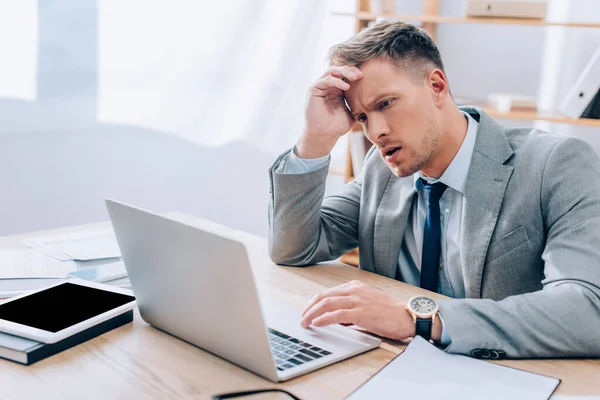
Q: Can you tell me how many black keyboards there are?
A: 1